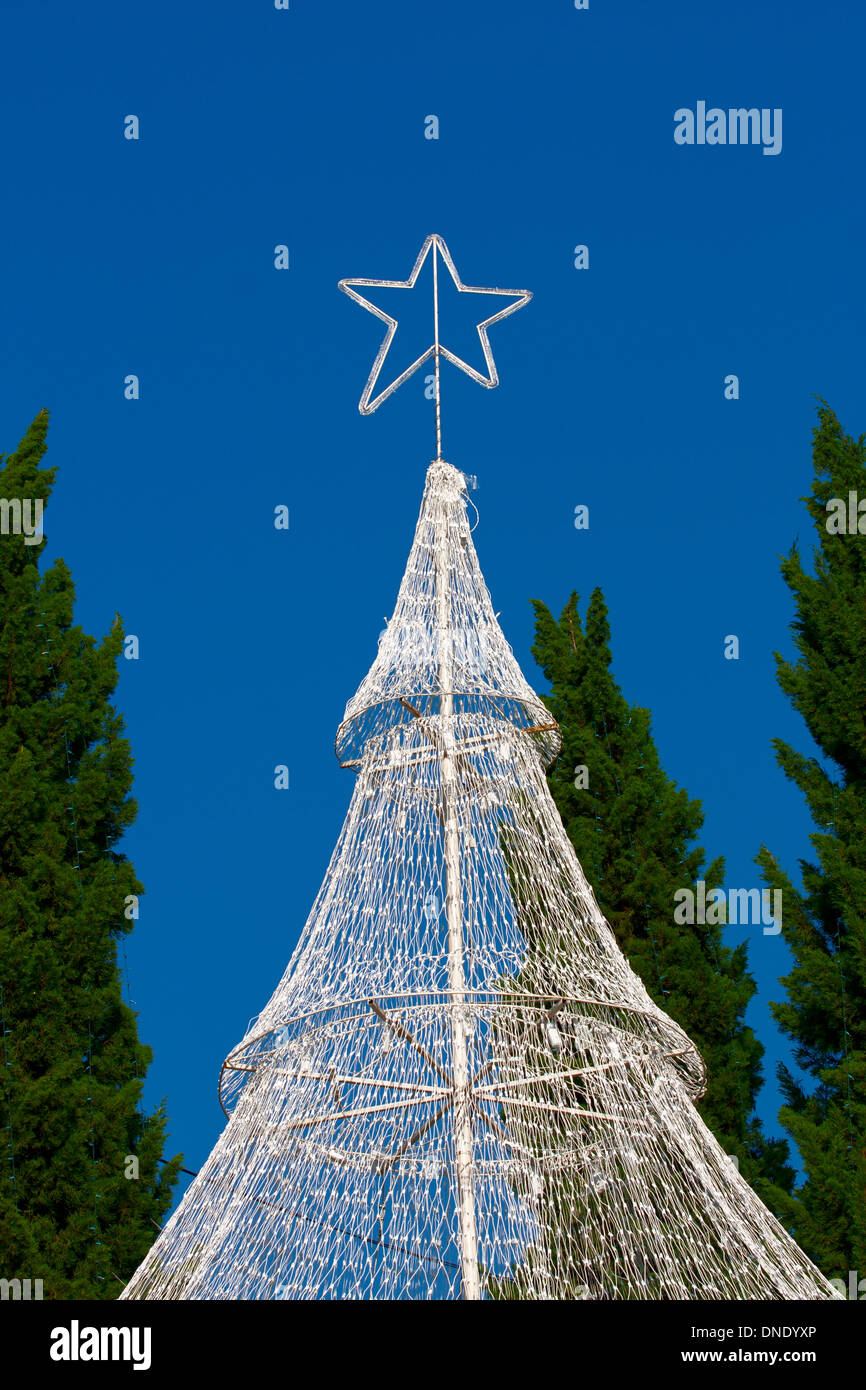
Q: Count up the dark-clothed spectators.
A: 0